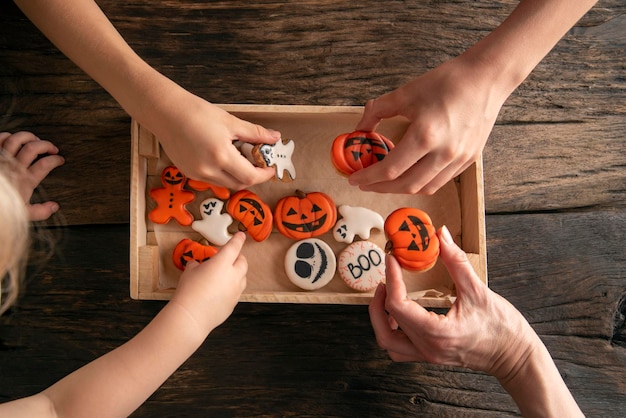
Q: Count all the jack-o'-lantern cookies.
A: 5